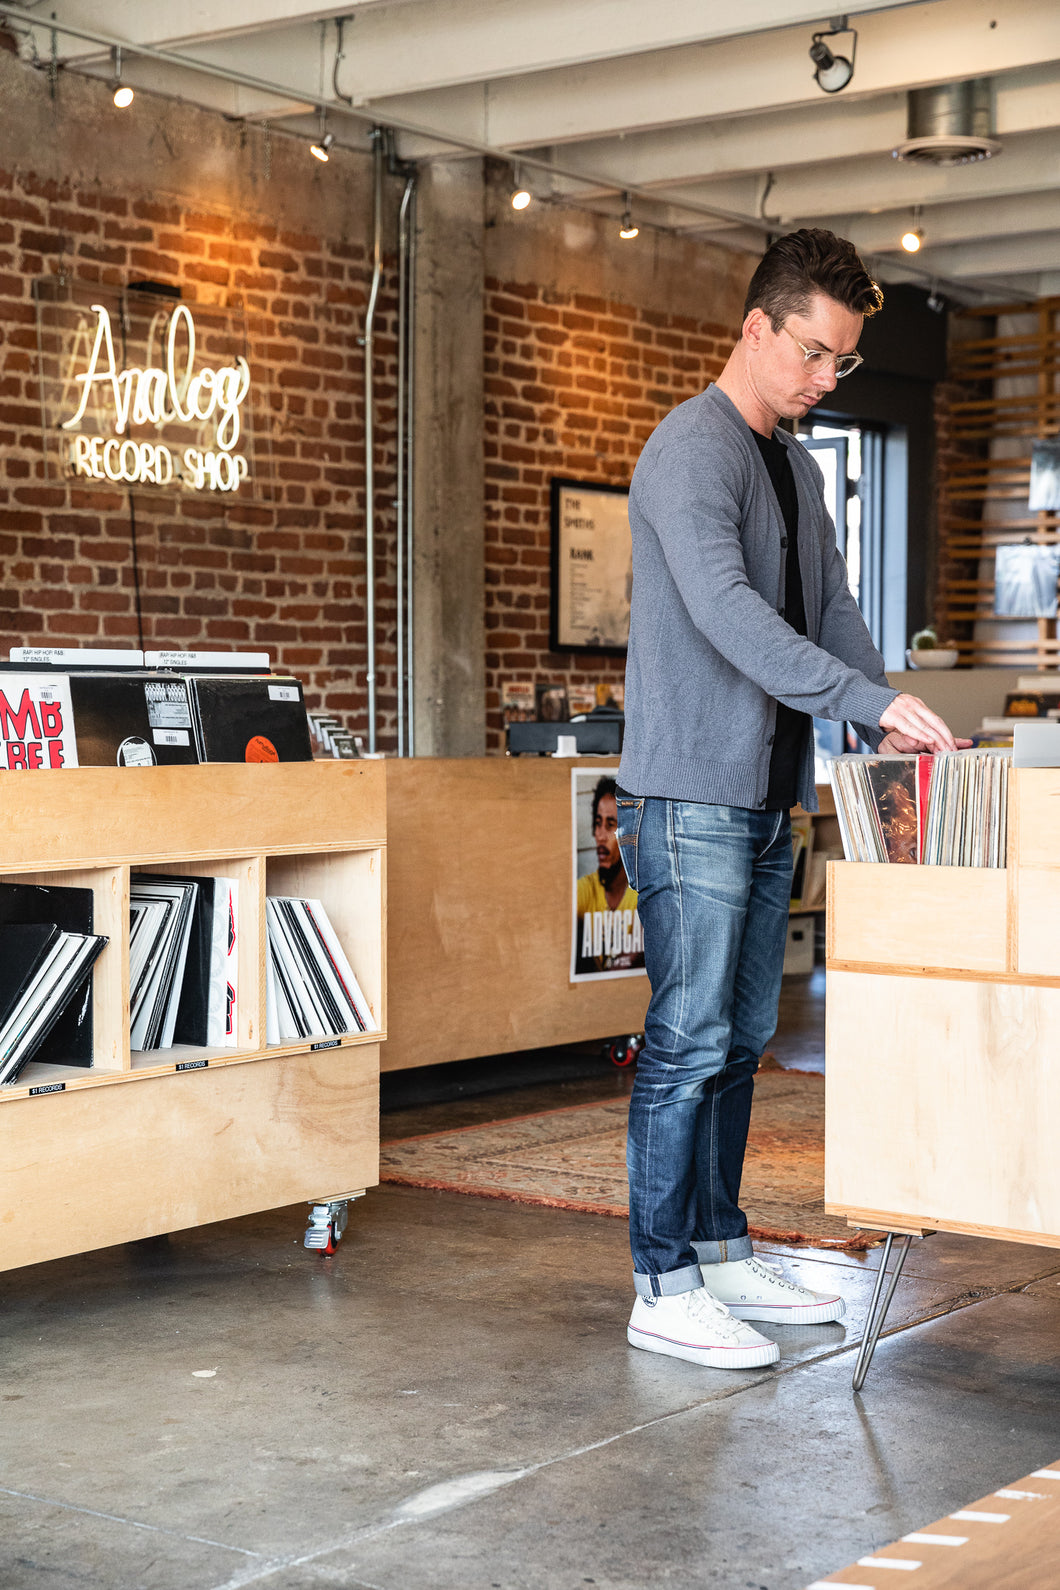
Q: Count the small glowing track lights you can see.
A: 5